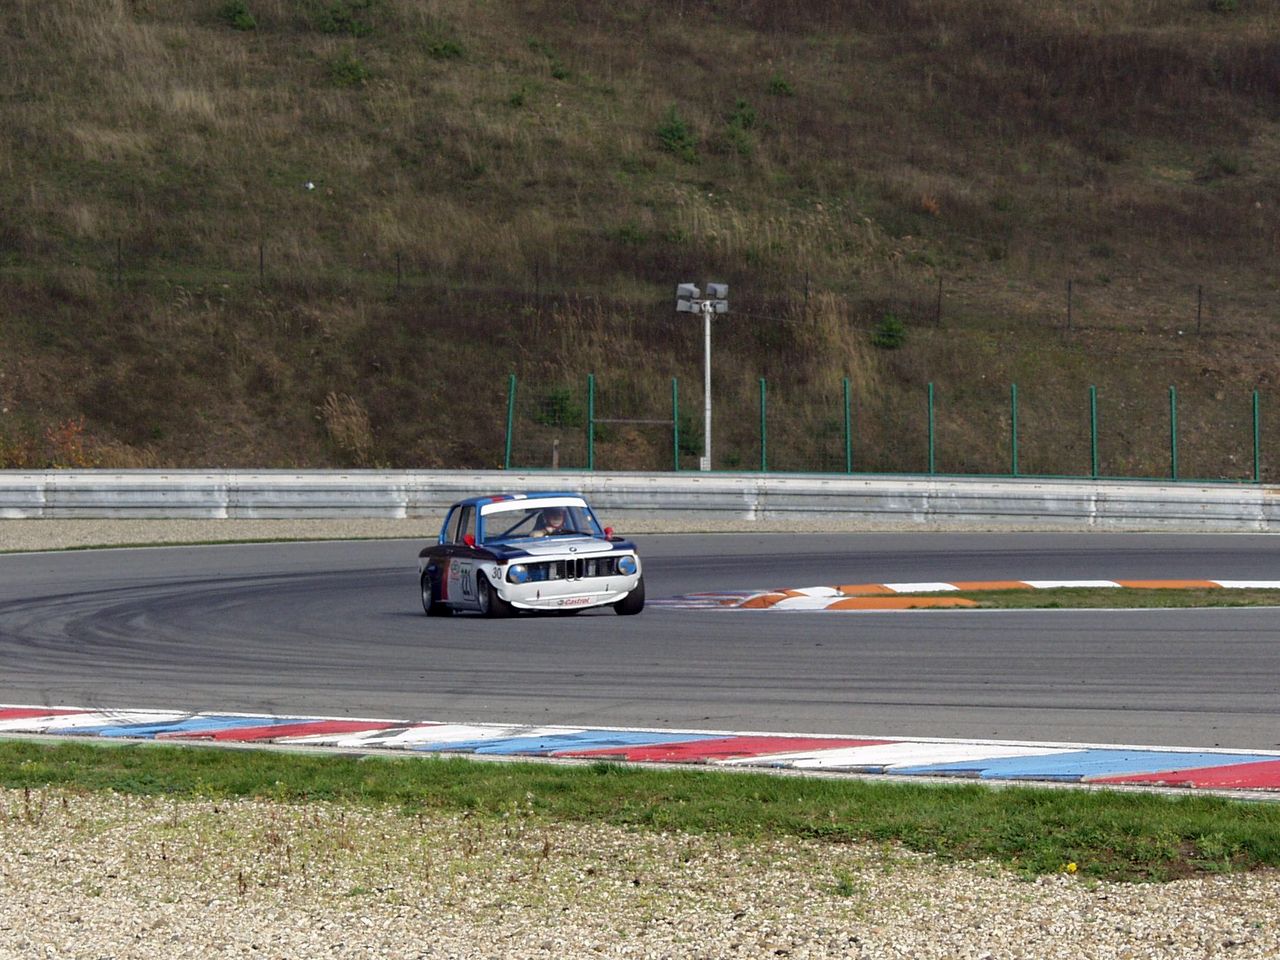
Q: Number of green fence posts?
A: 10